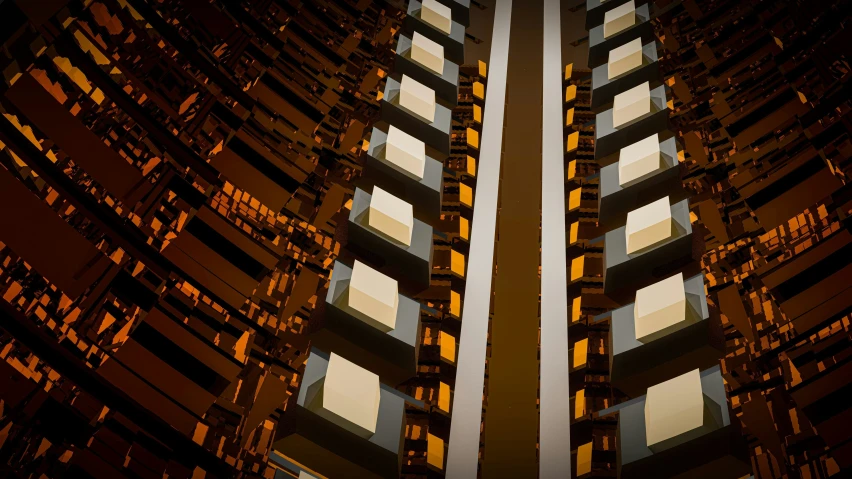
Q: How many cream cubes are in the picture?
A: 14